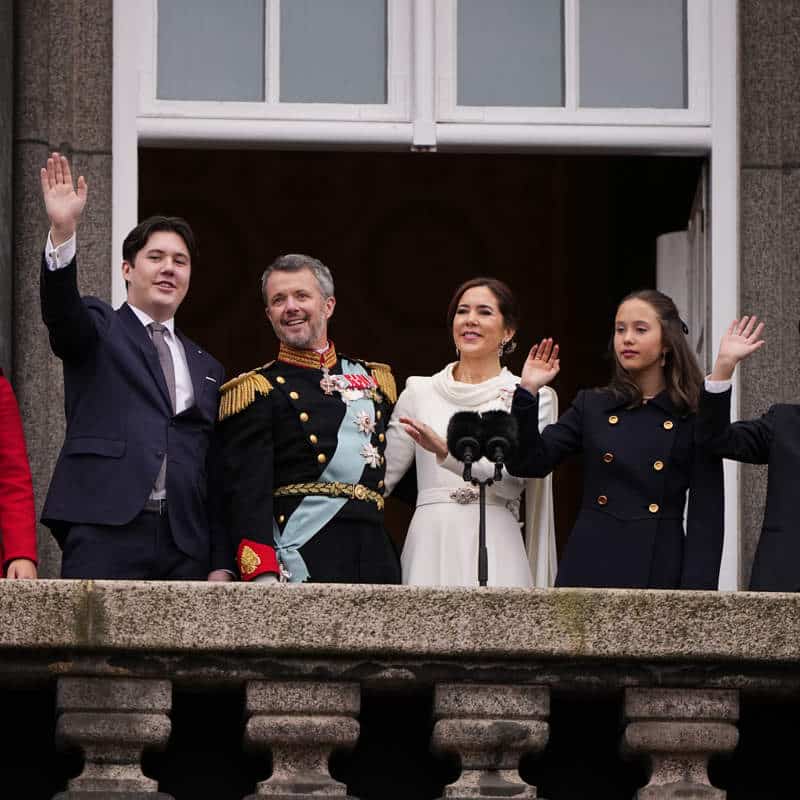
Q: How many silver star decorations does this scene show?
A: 2